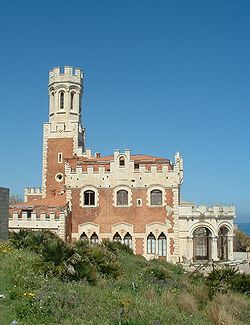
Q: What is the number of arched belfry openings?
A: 3